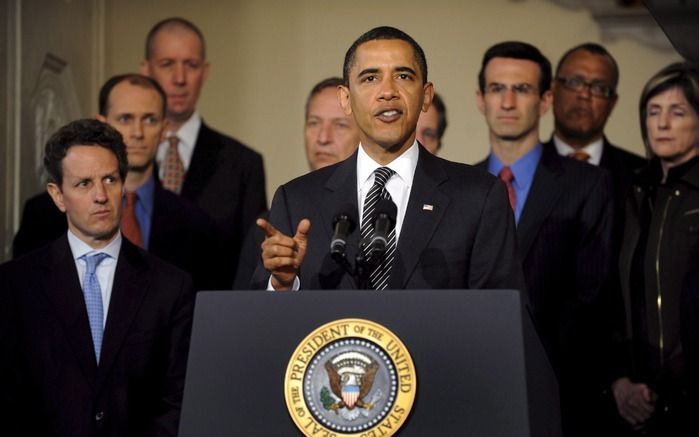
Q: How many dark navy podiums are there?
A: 1